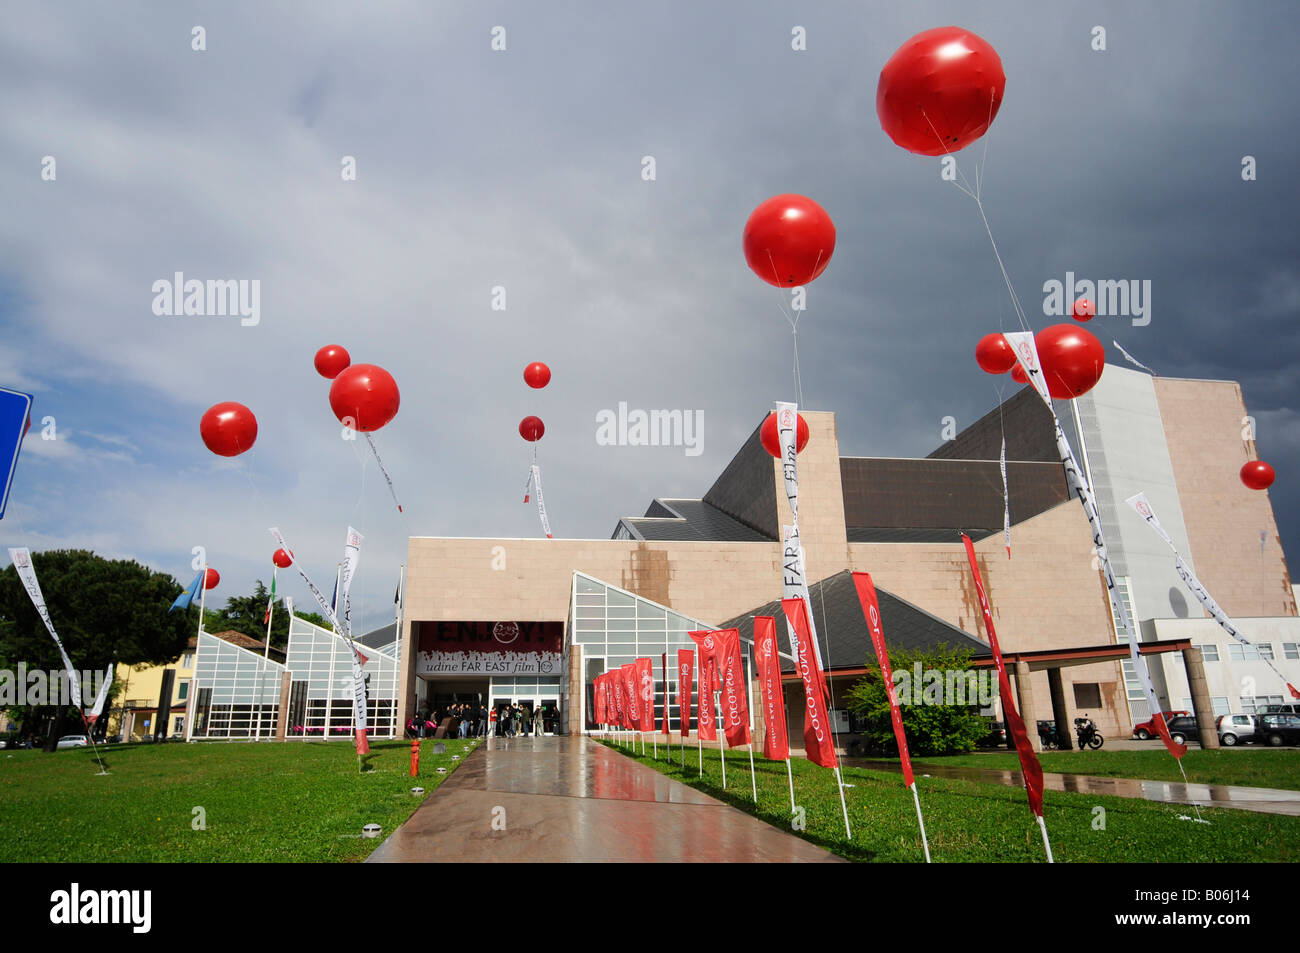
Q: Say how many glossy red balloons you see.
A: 15